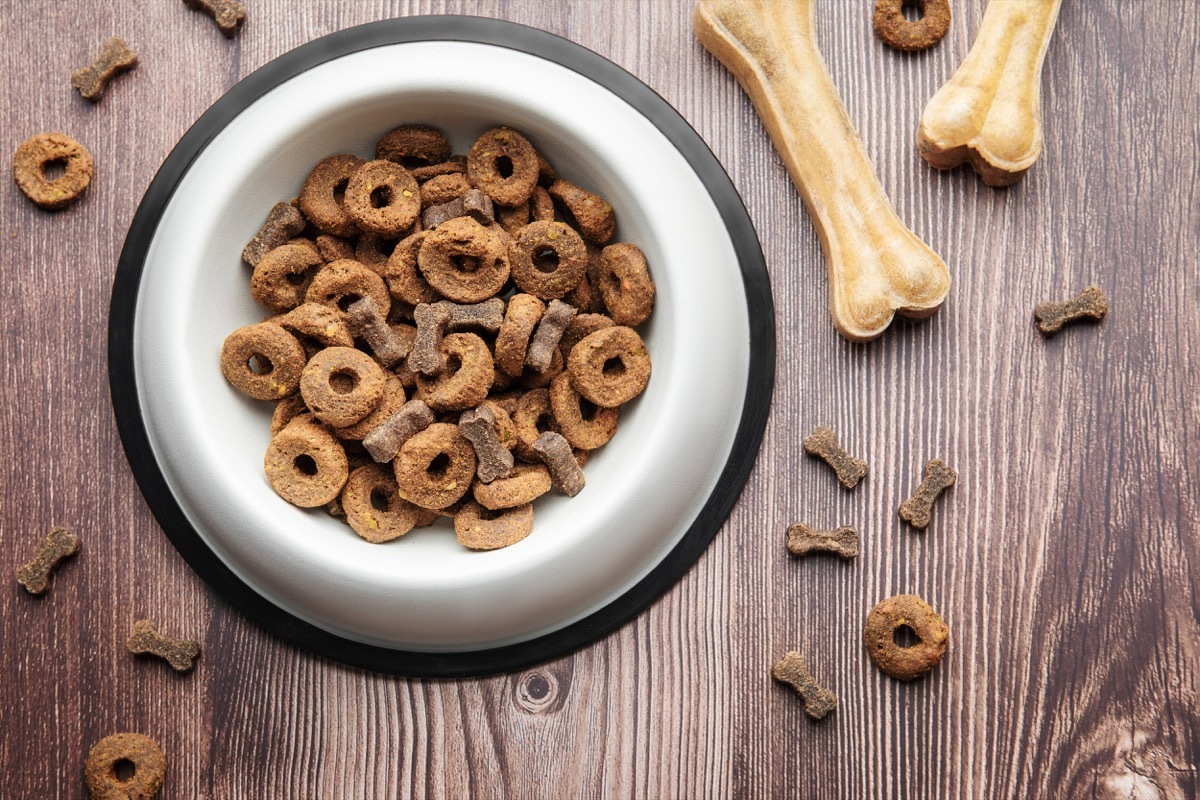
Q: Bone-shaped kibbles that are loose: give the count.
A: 9